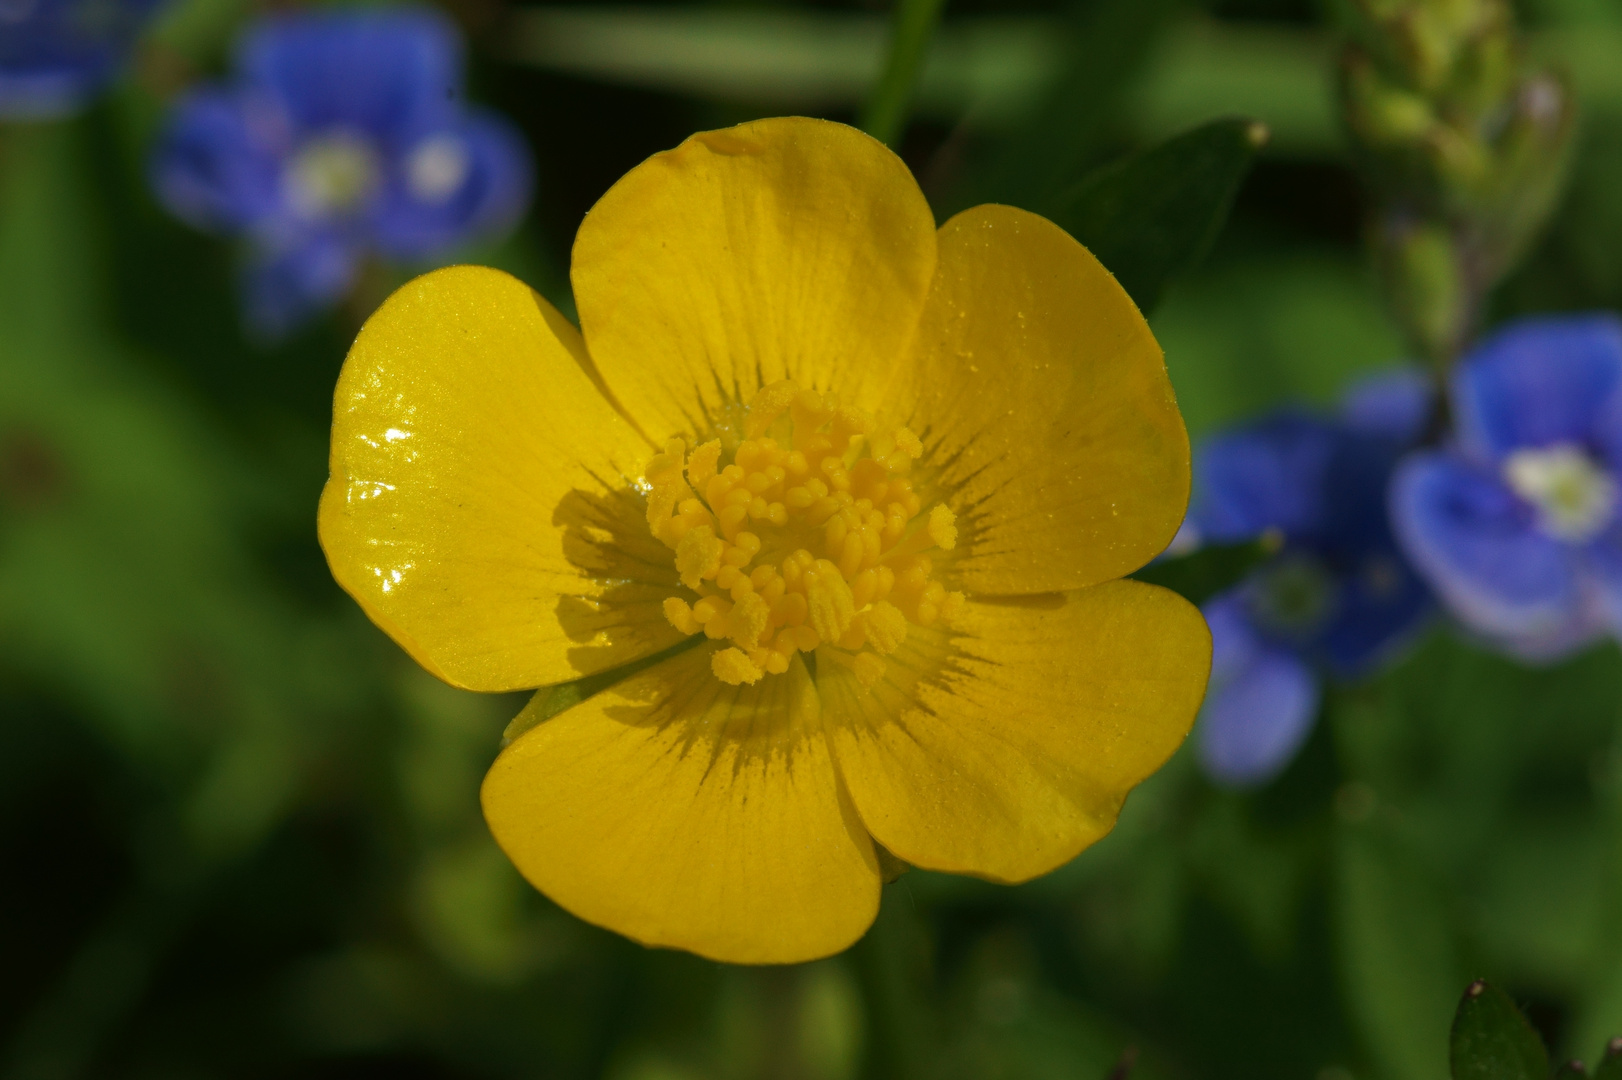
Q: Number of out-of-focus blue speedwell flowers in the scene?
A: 4